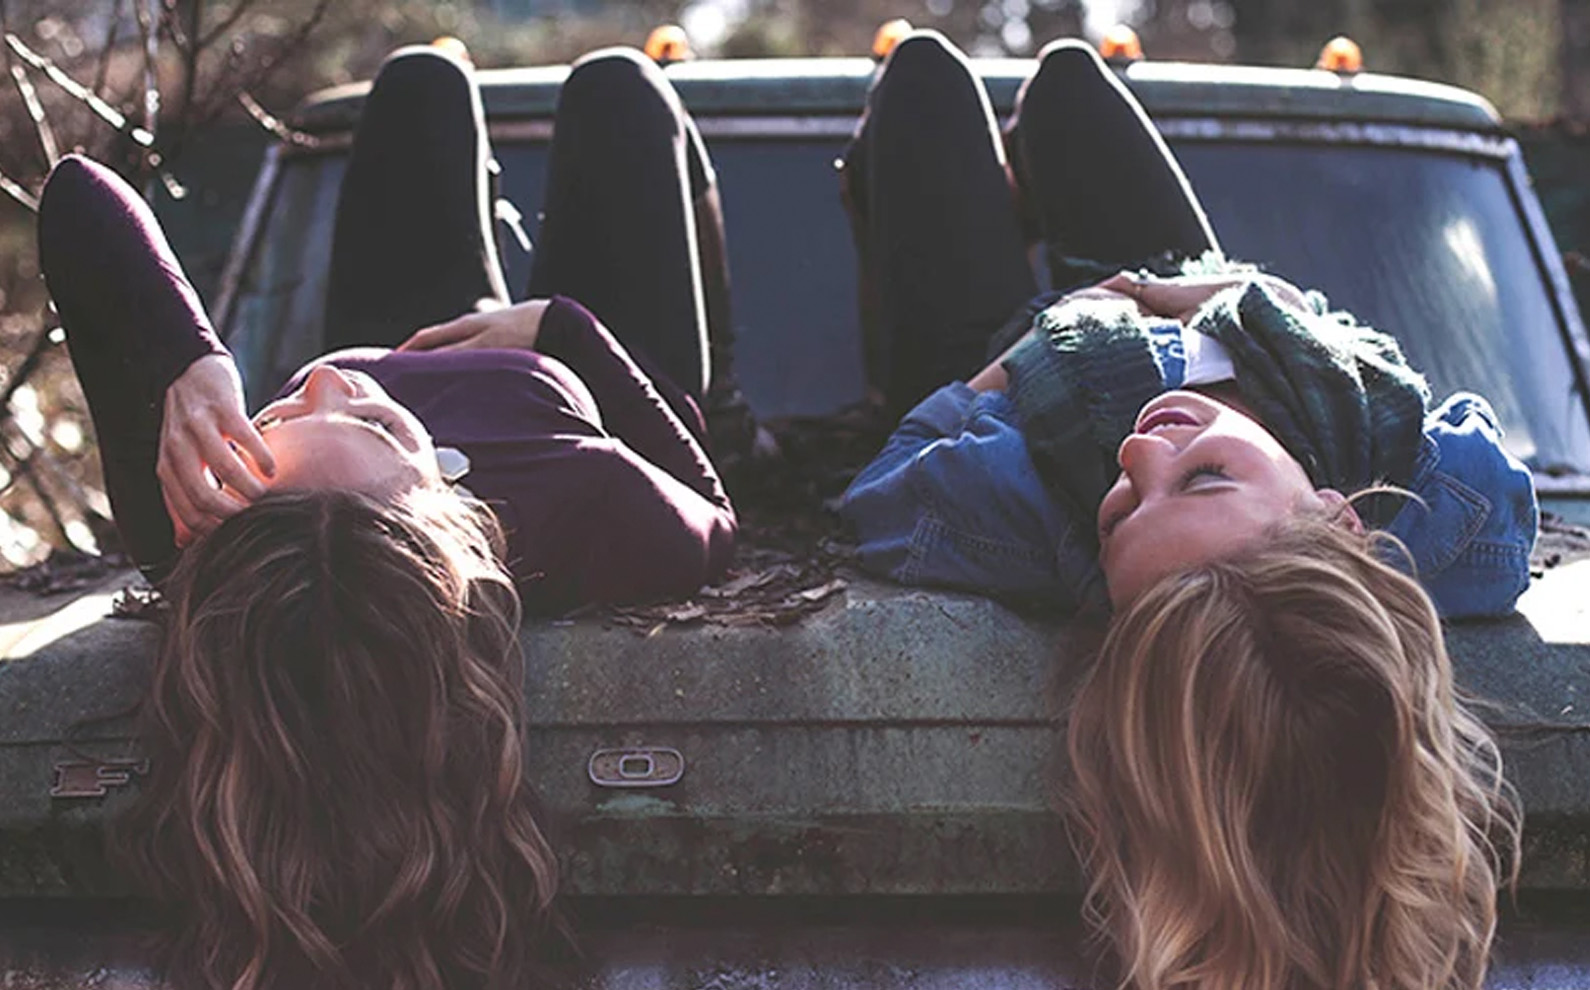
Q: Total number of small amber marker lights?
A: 5